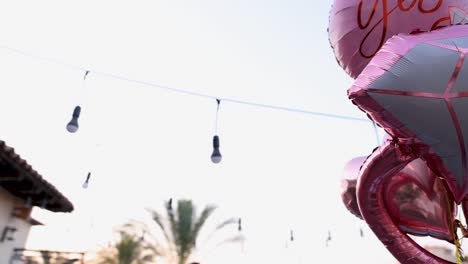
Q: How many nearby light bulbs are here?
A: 2